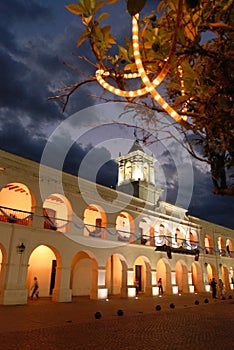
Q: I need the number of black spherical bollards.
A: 8